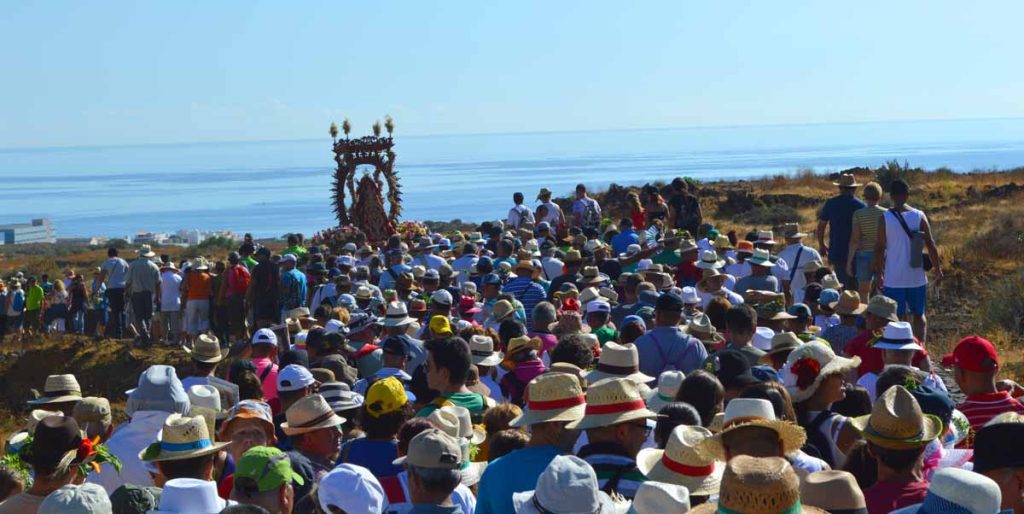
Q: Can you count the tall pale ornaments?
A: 4